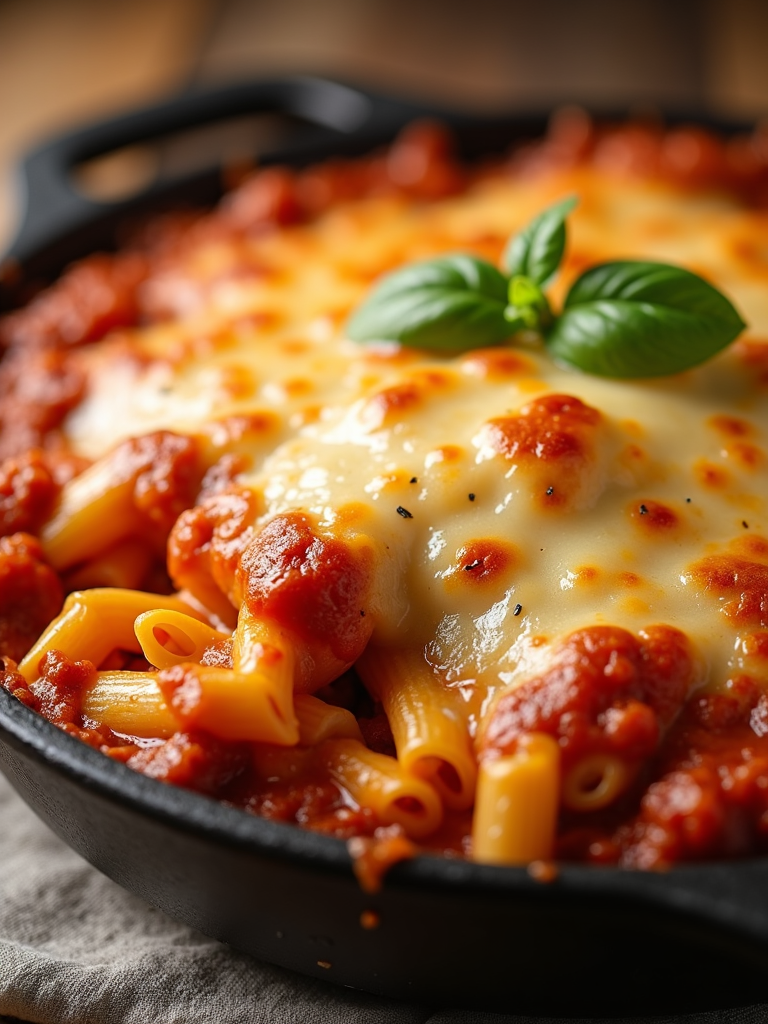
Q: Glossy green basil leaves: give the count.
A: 3